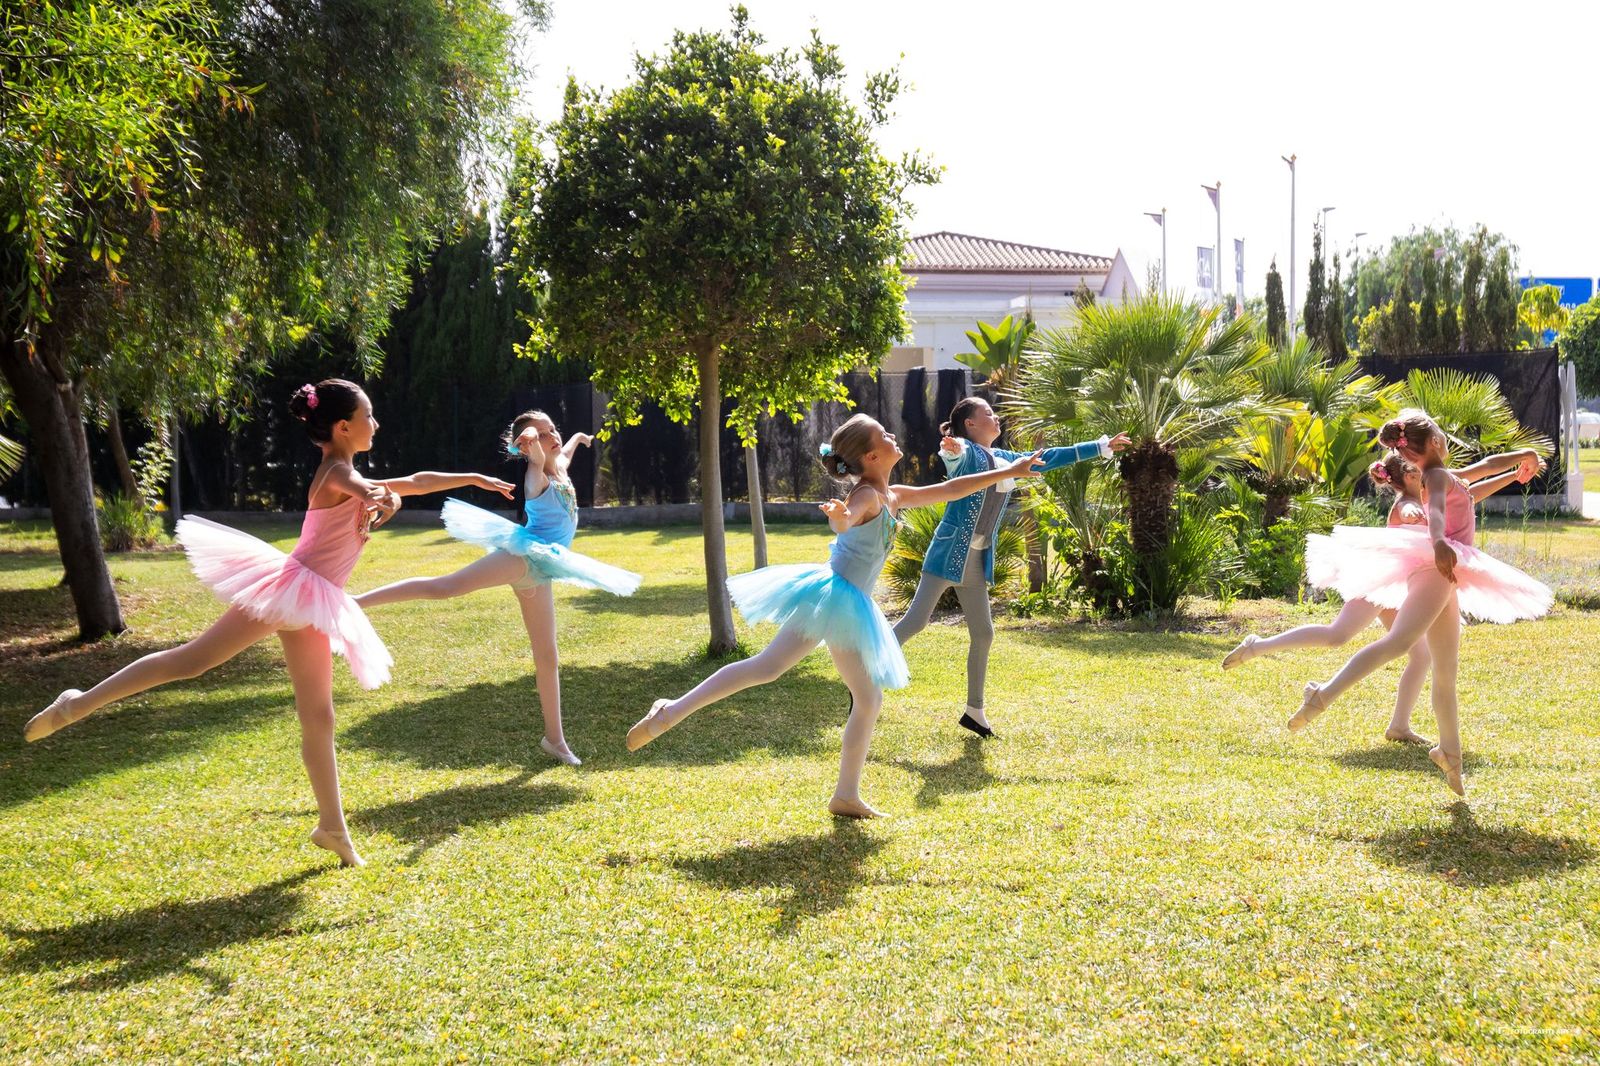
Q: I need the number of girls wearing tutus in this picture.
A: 5